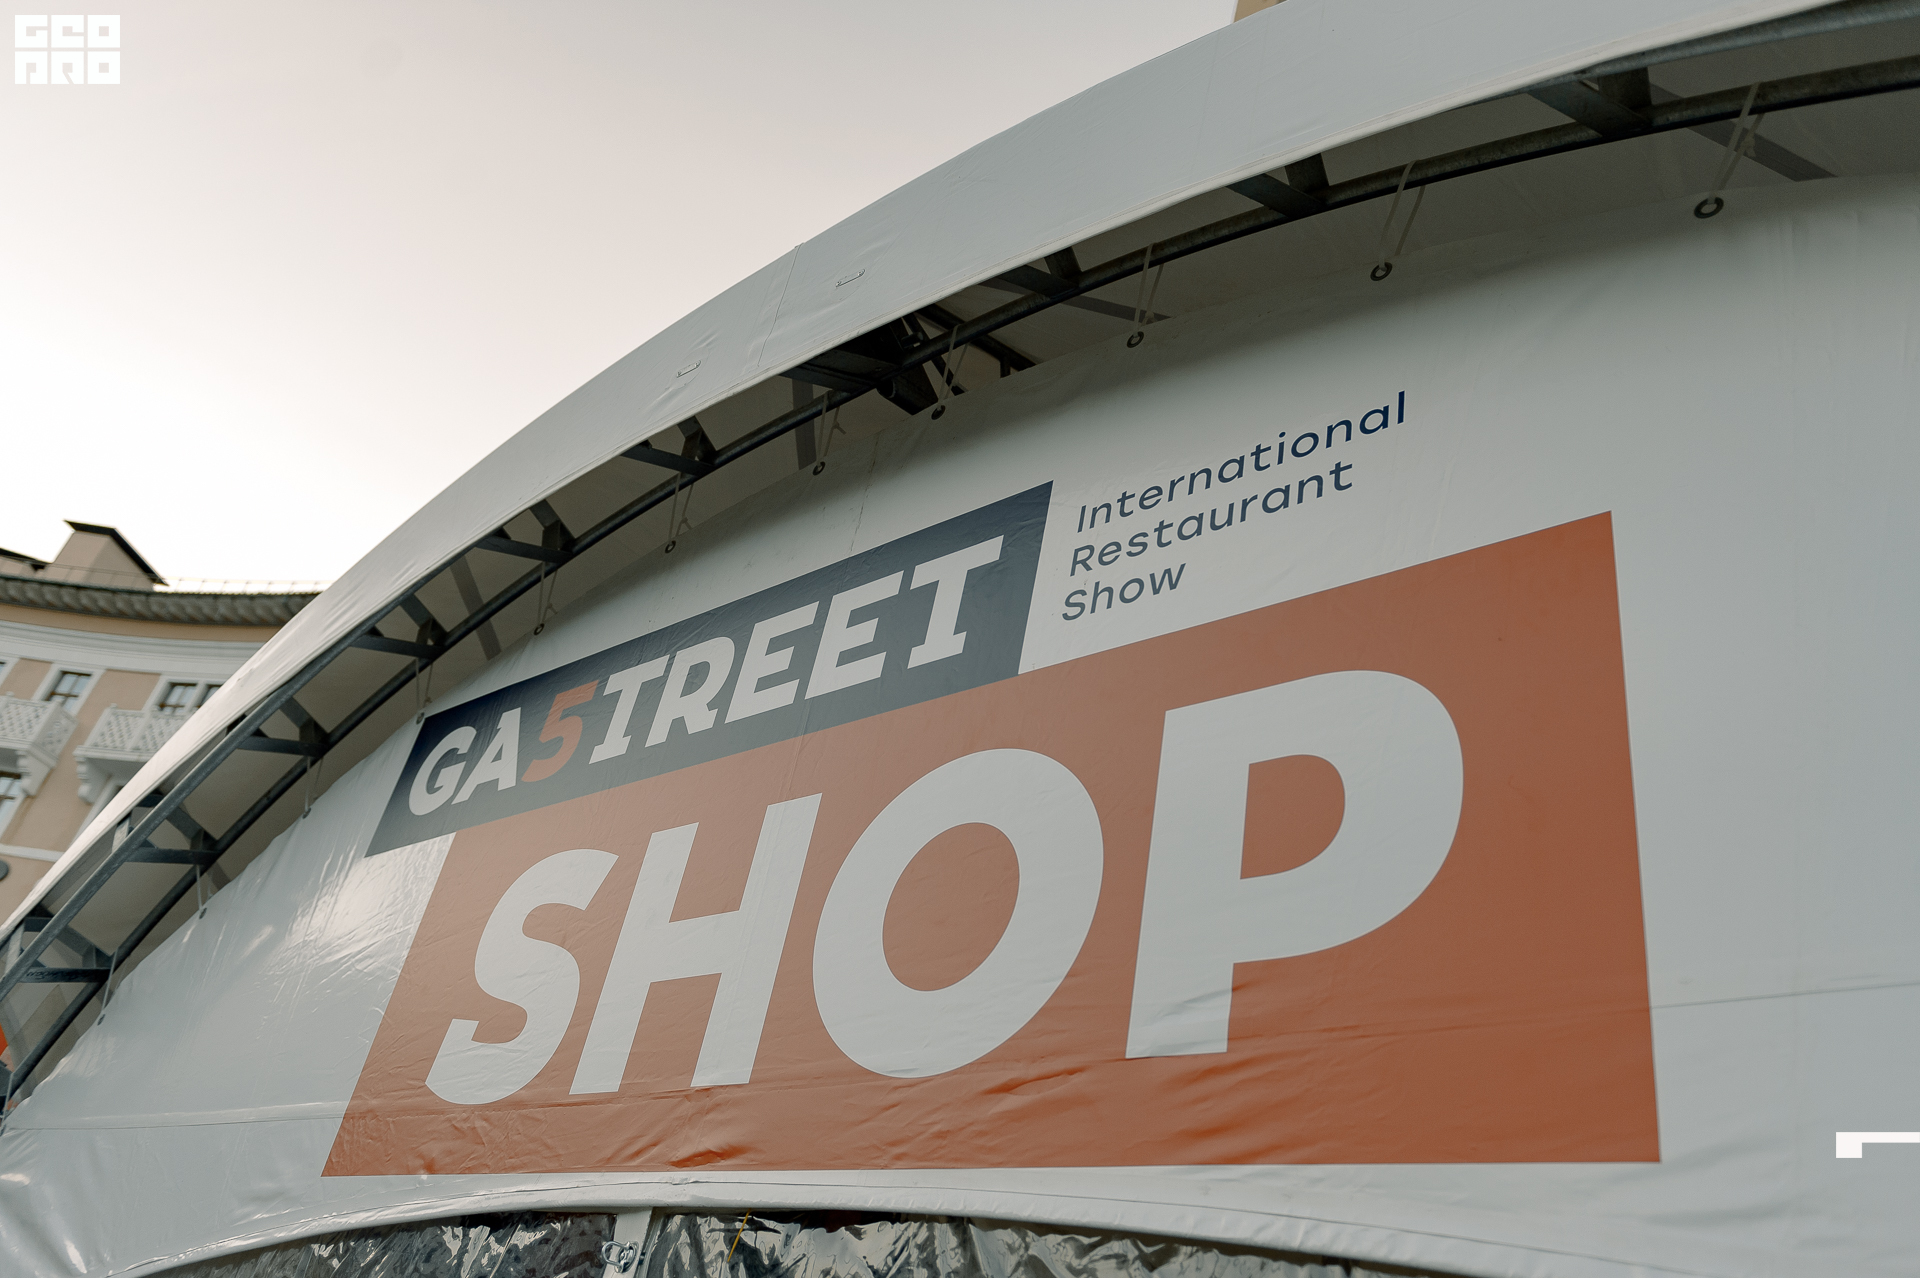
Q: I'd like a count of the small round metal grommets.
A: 11